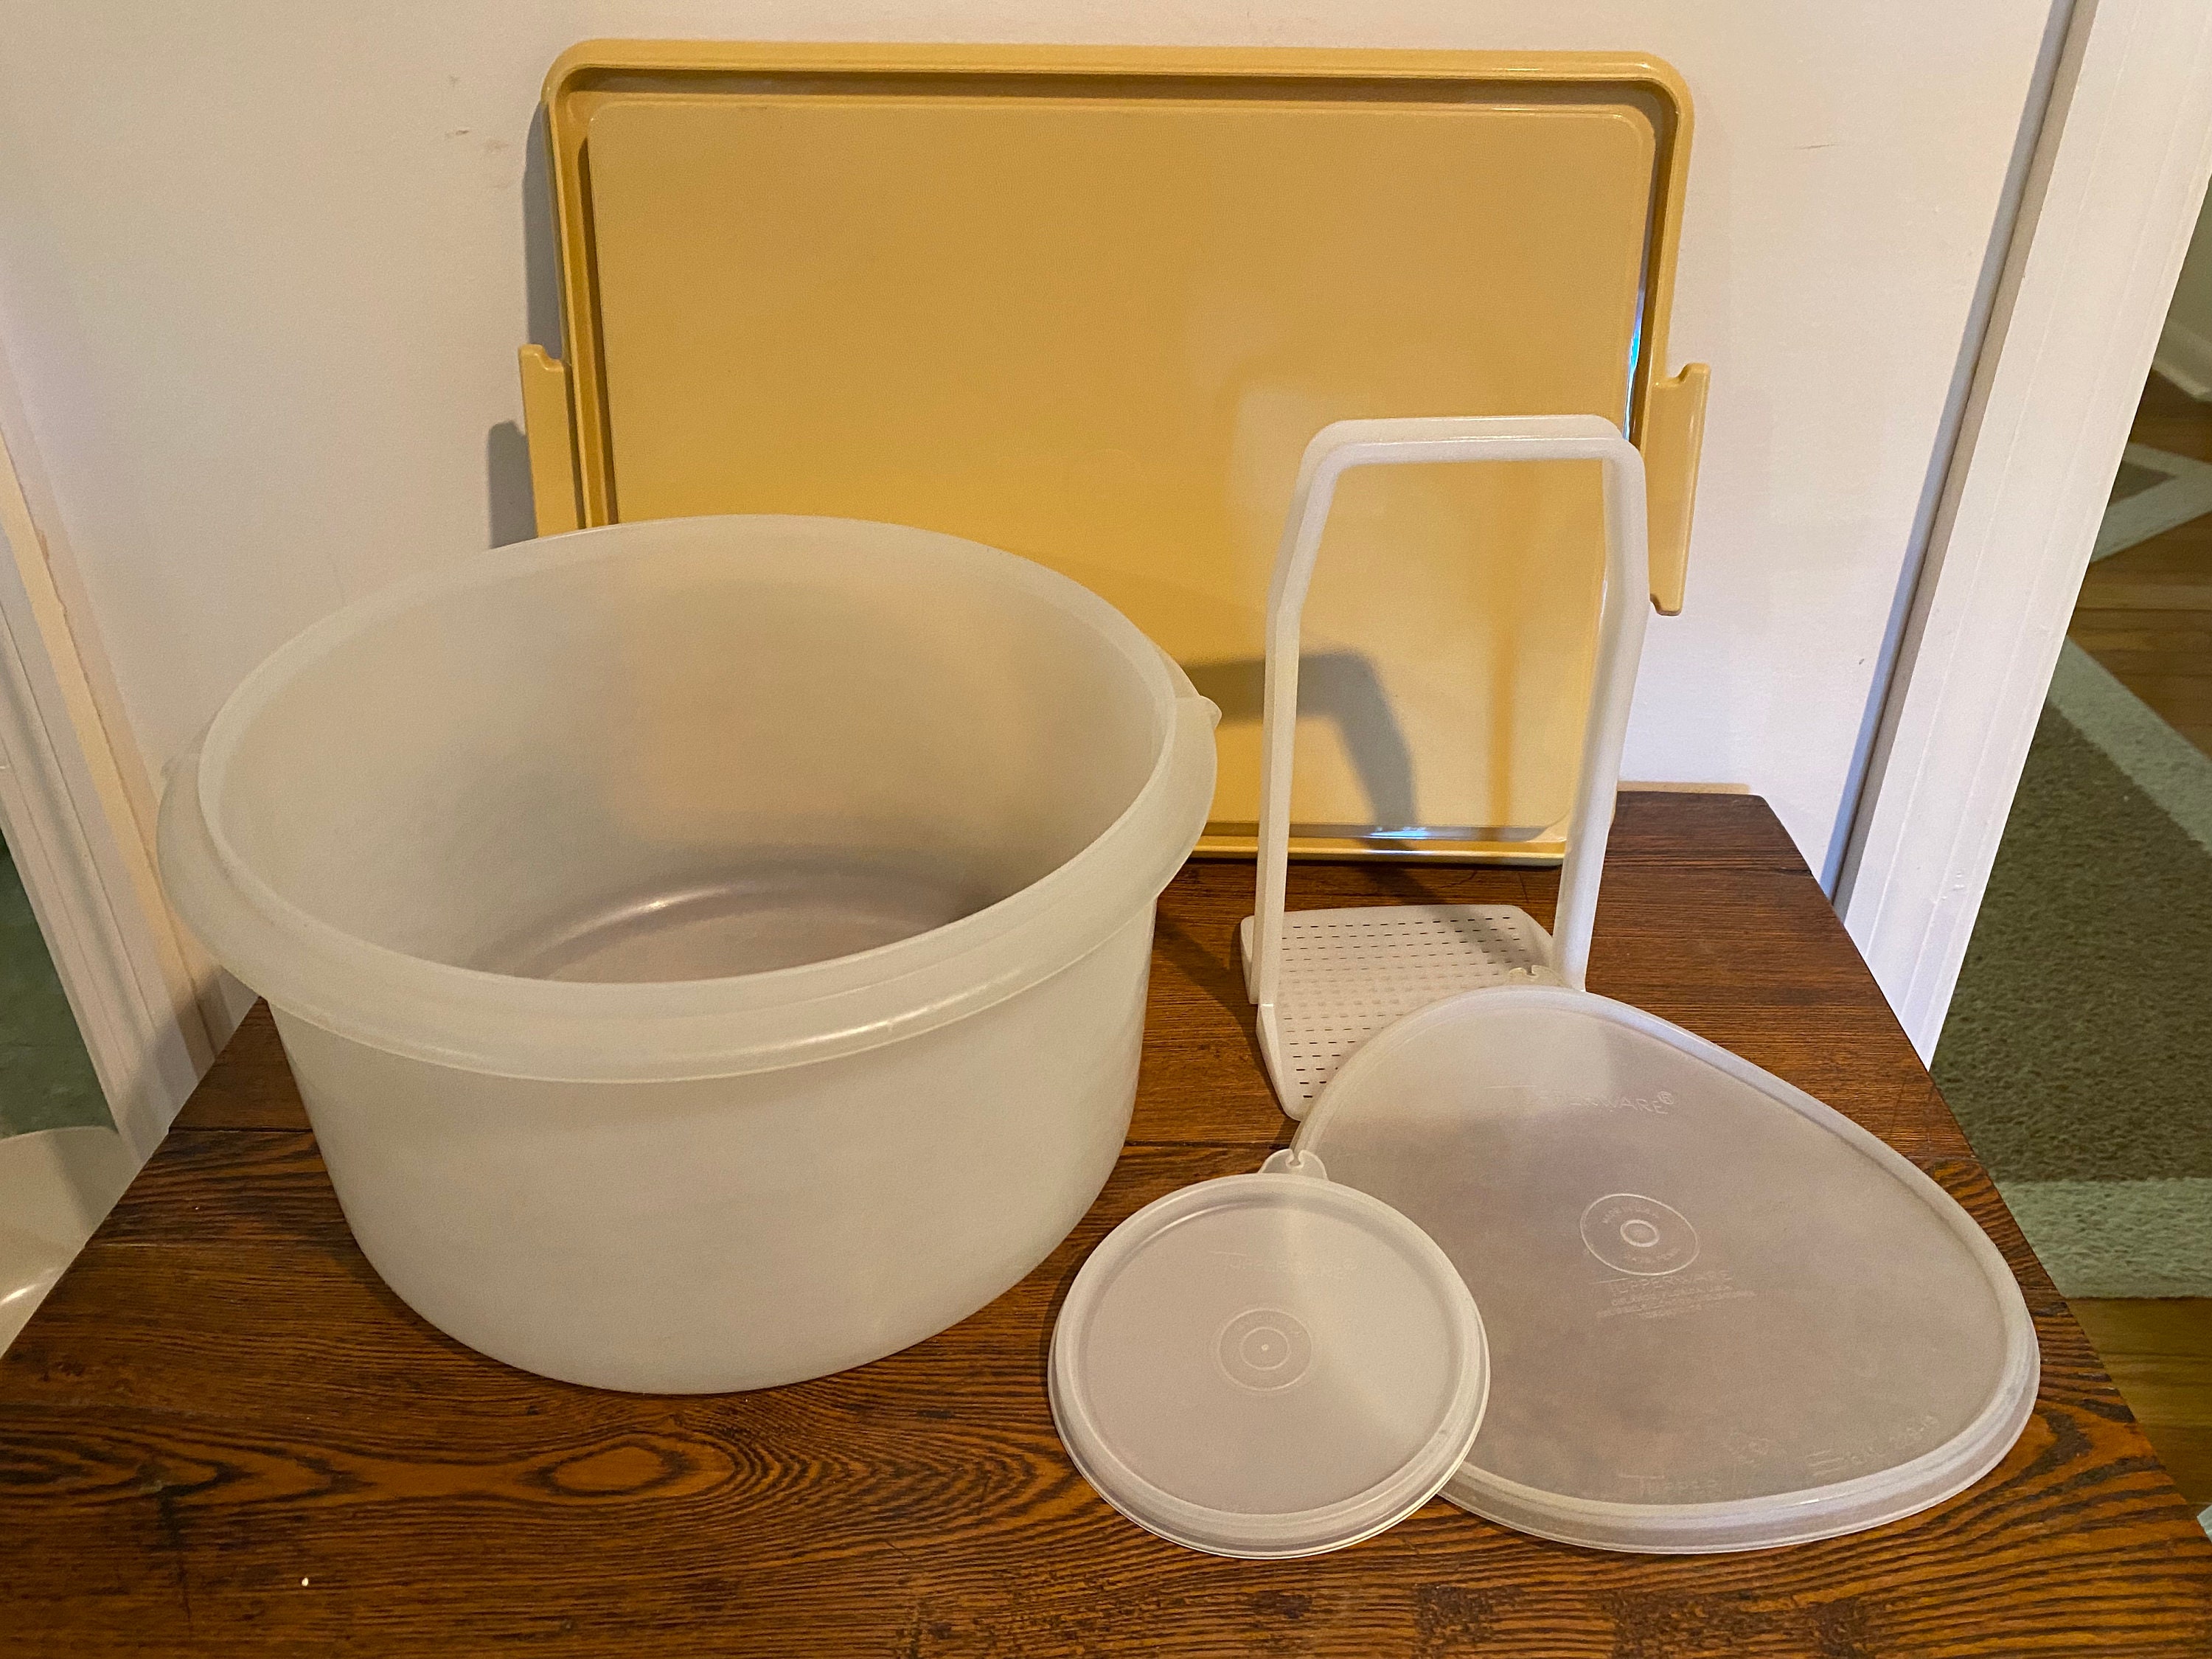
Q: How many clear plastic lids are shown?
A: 2